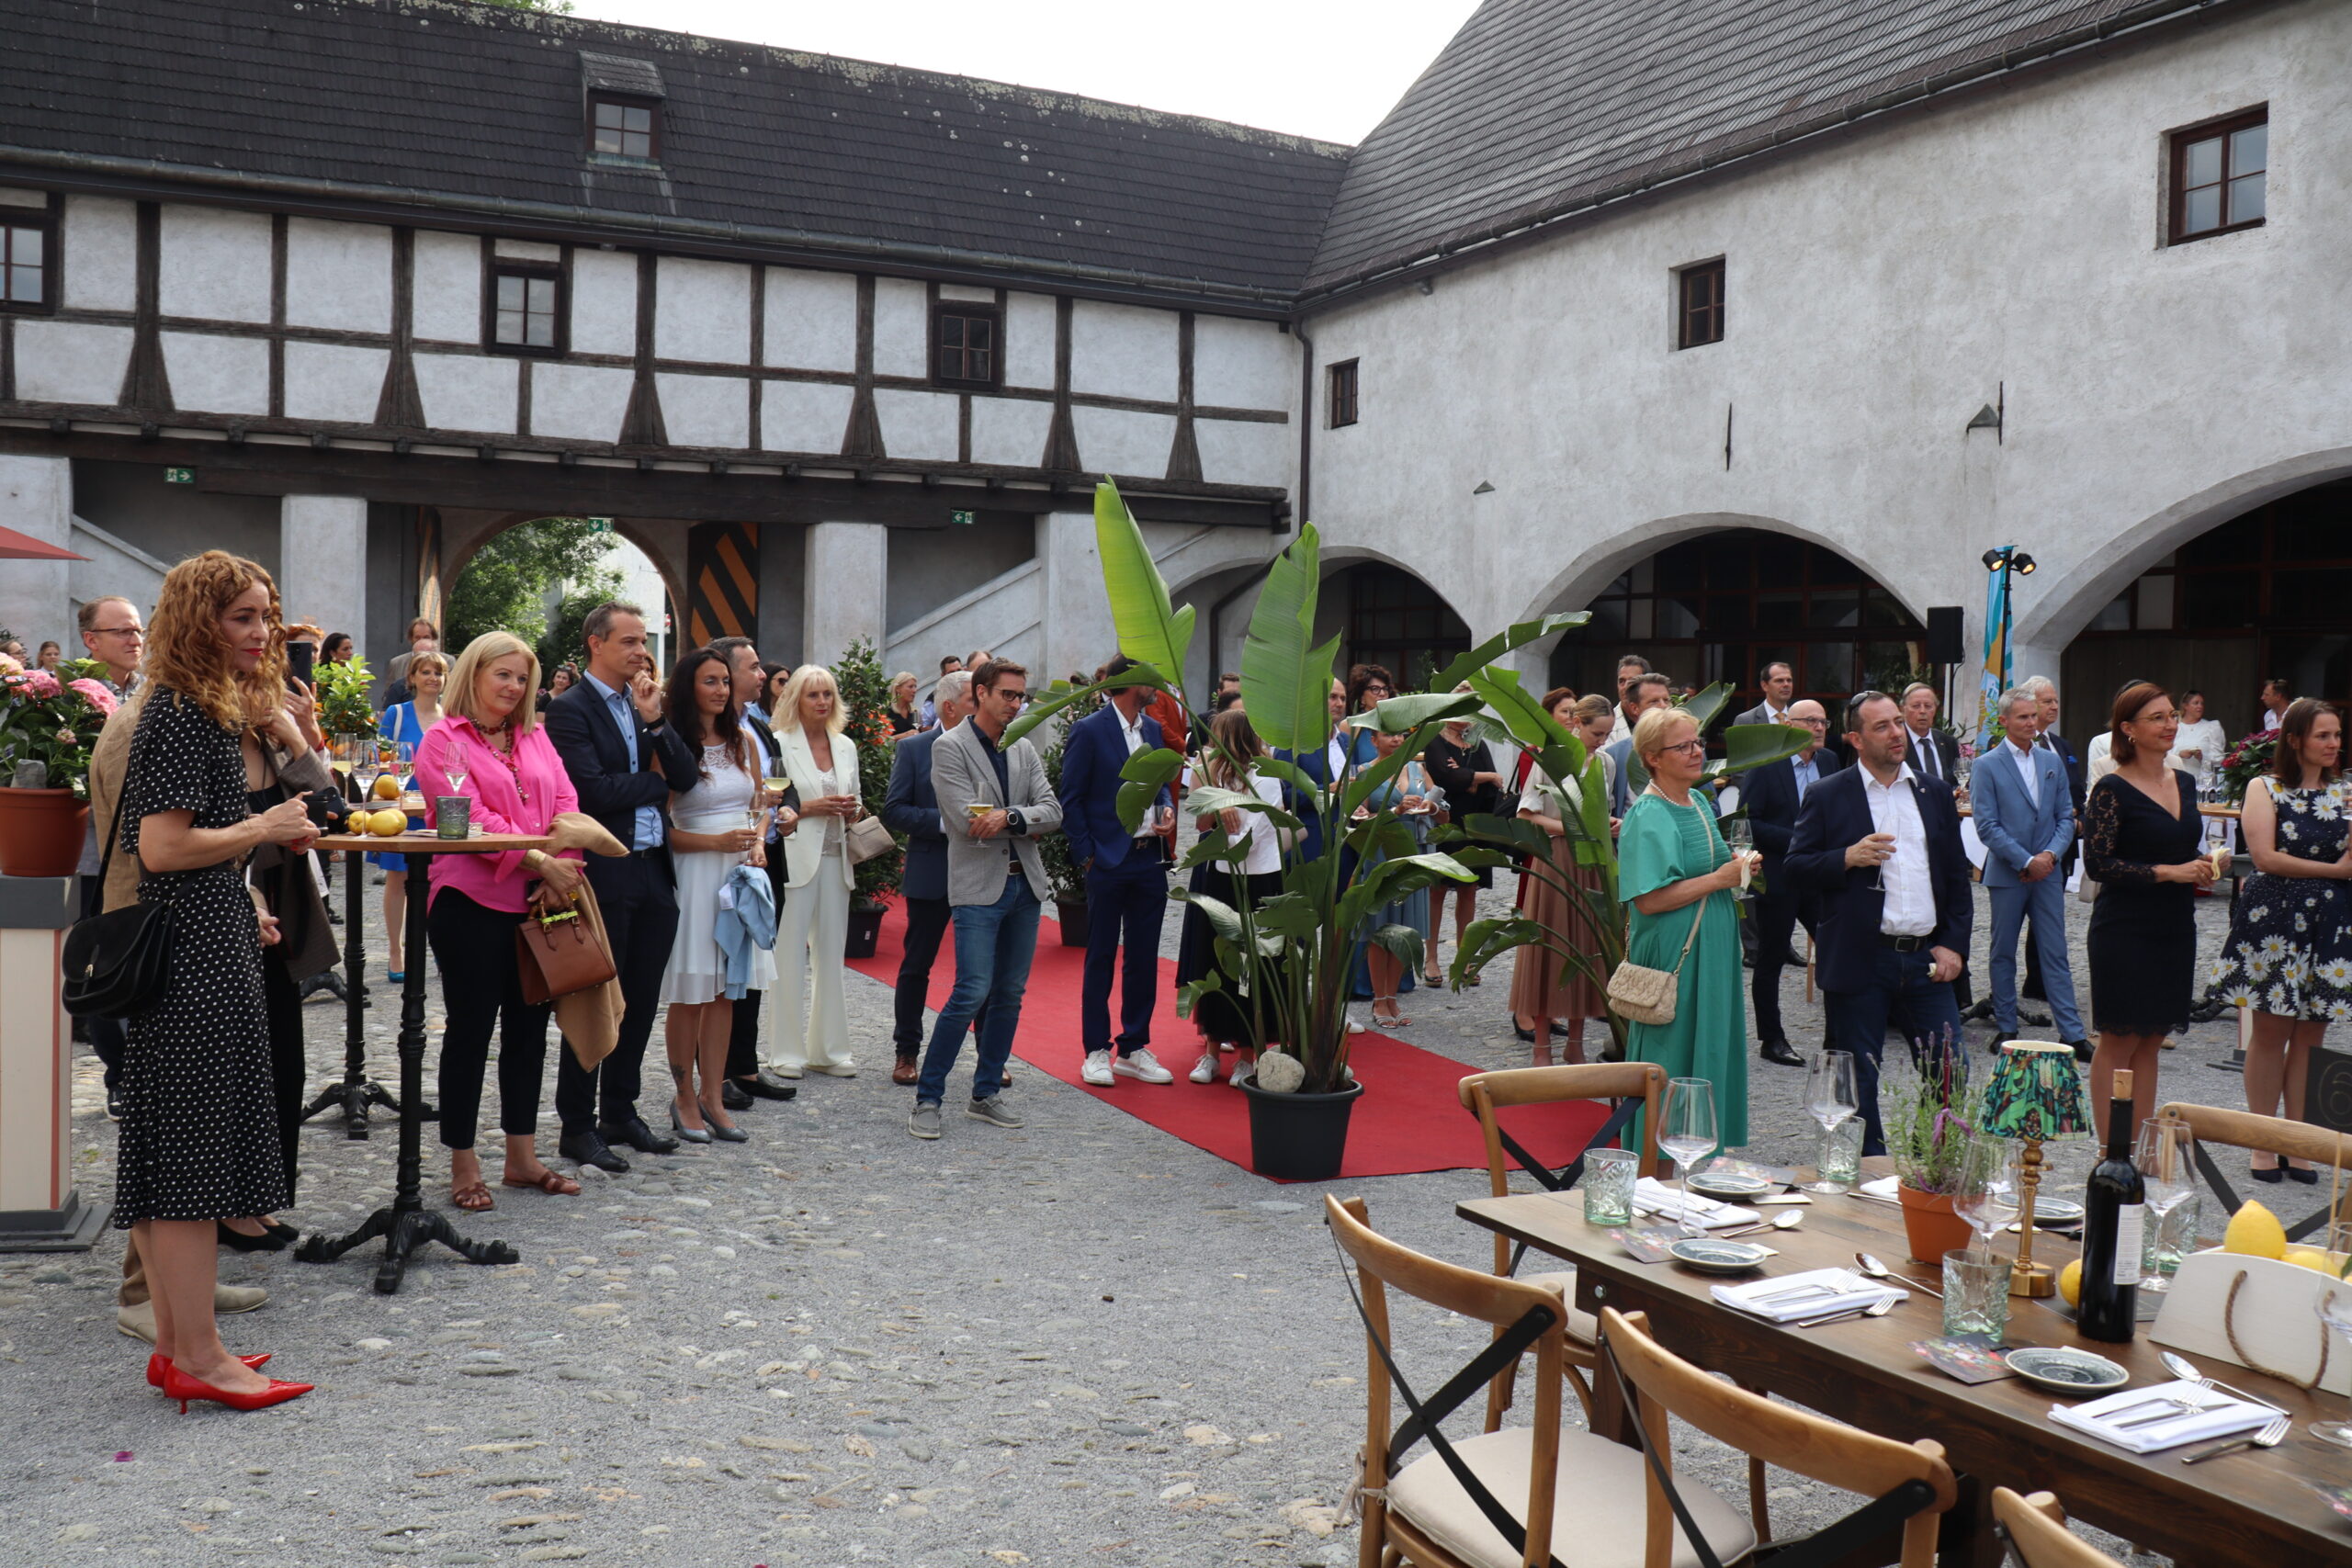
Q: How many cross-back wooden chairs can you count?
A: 5